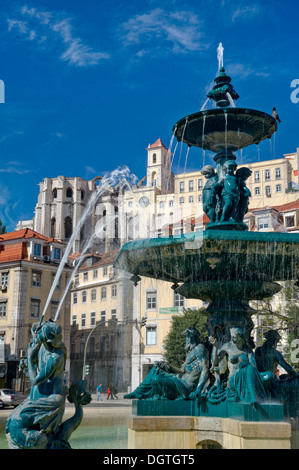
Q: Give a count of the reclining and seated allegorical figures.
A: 3